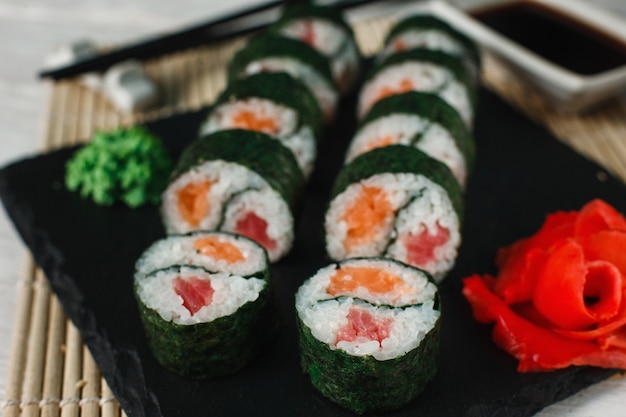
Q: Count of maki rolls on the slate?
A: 10